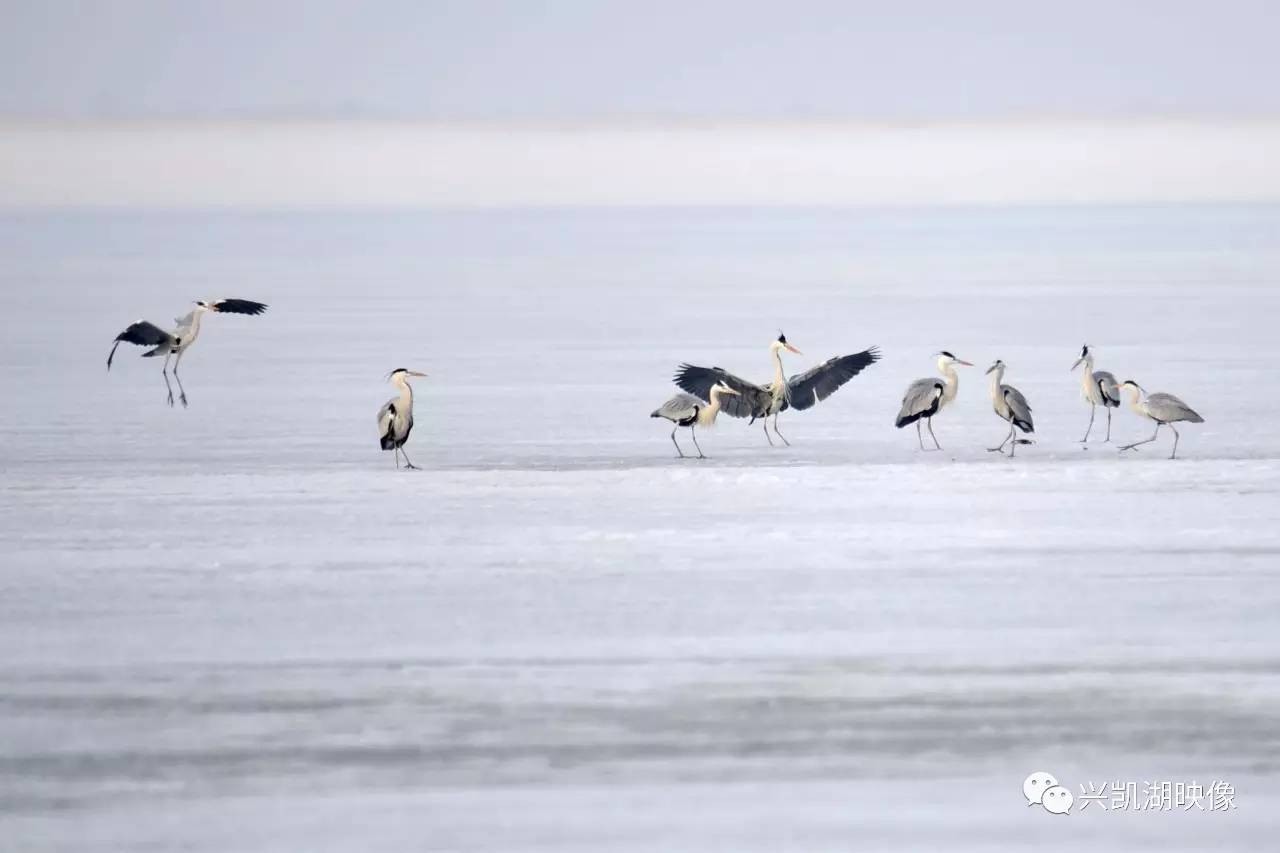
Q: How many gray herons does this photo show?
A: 8